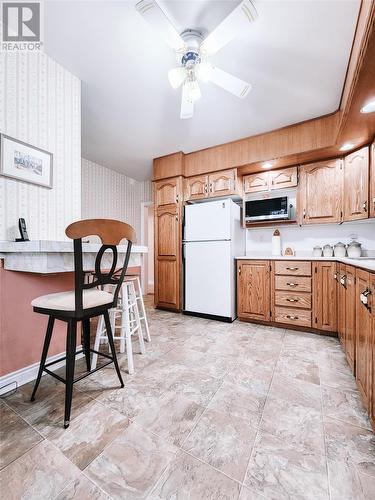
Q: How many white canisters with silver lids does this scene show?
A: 4